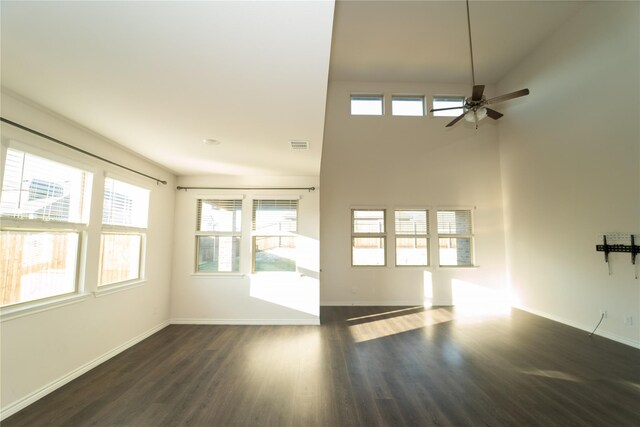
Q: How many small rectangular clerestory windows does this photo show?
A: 3